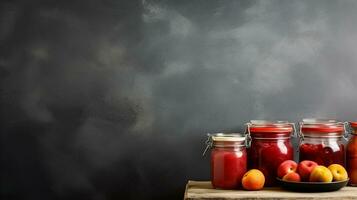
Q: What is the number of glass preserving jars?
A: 4